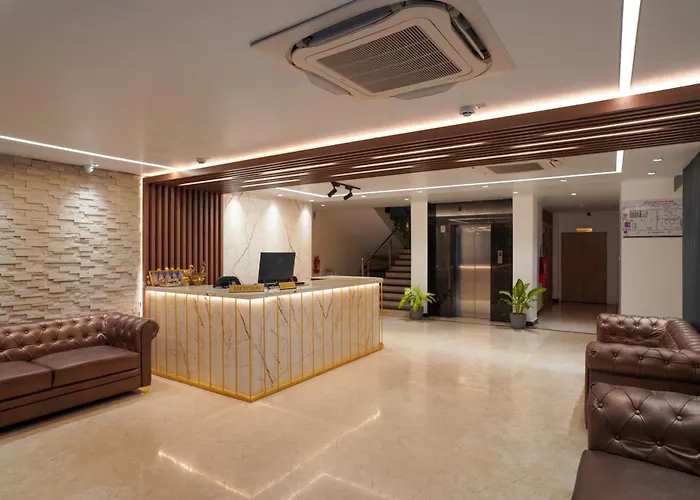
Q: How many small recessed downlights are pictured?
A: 12